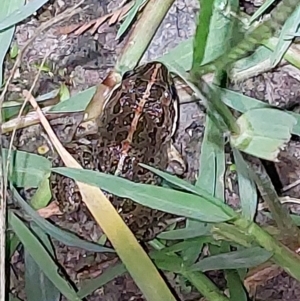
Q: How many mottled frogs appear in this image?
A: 1